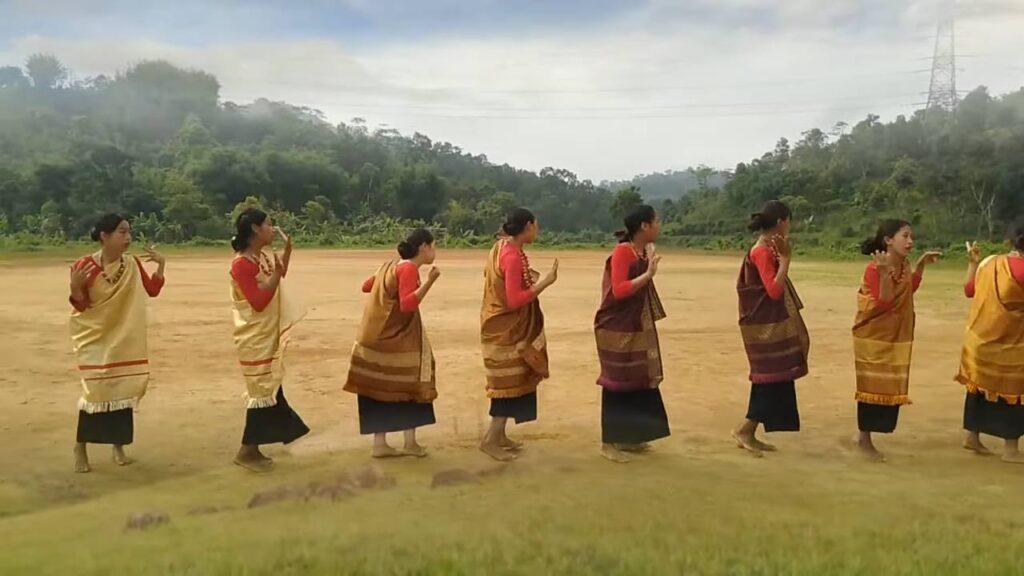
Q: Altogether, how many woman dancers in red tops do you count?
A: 8